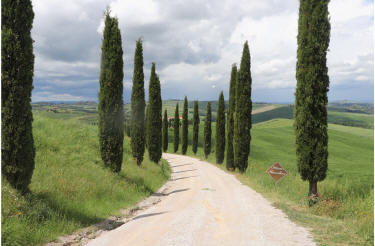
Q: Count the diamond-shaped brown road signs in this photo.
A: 1